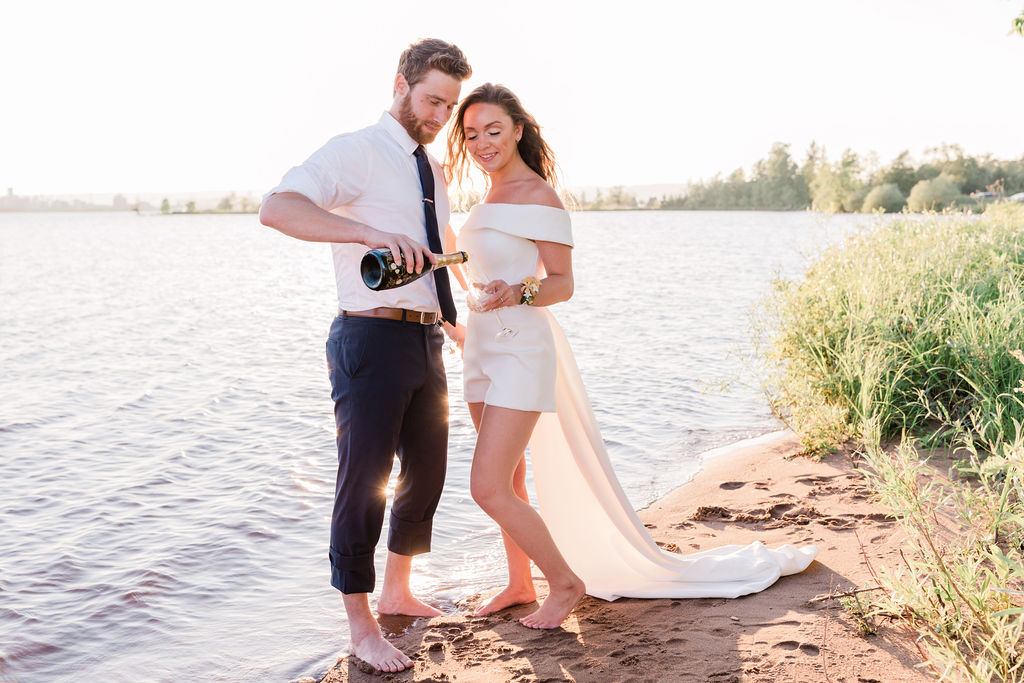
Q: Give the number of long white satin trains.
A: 1